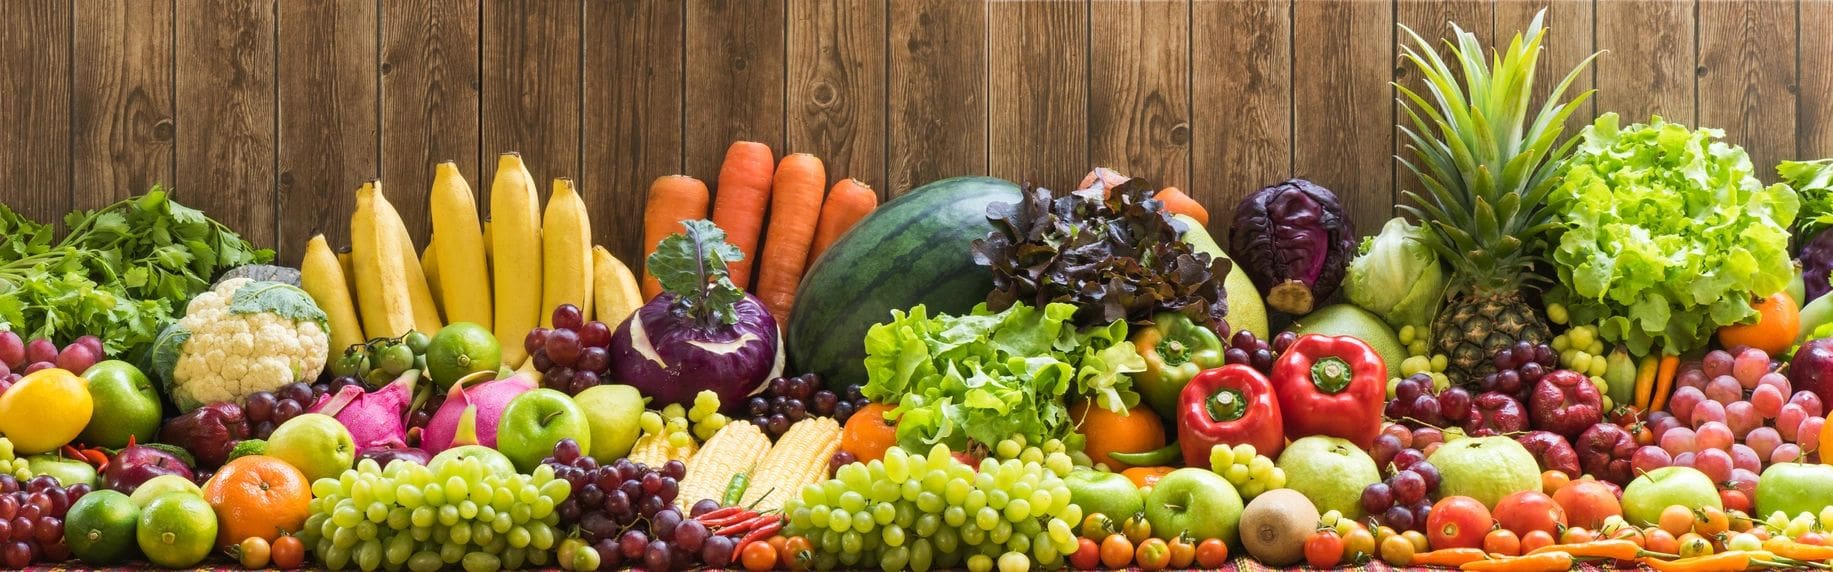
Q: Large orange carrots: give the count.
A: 6